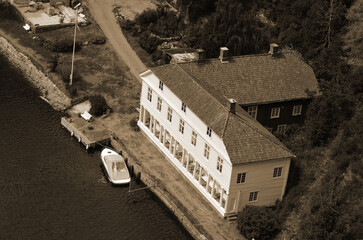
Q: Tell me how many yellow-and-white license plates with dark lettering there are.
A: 0